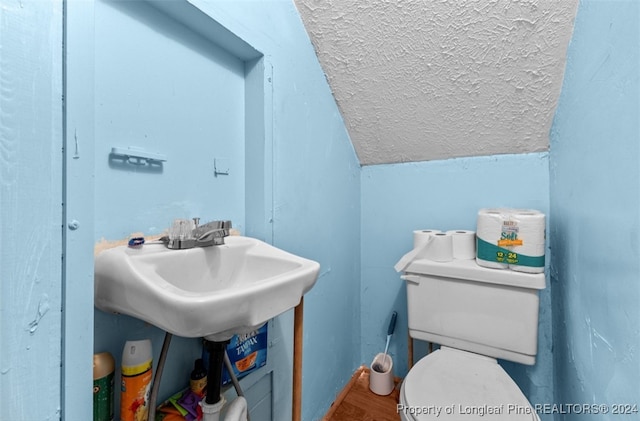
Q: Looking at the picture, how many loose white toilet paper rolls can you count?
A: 3